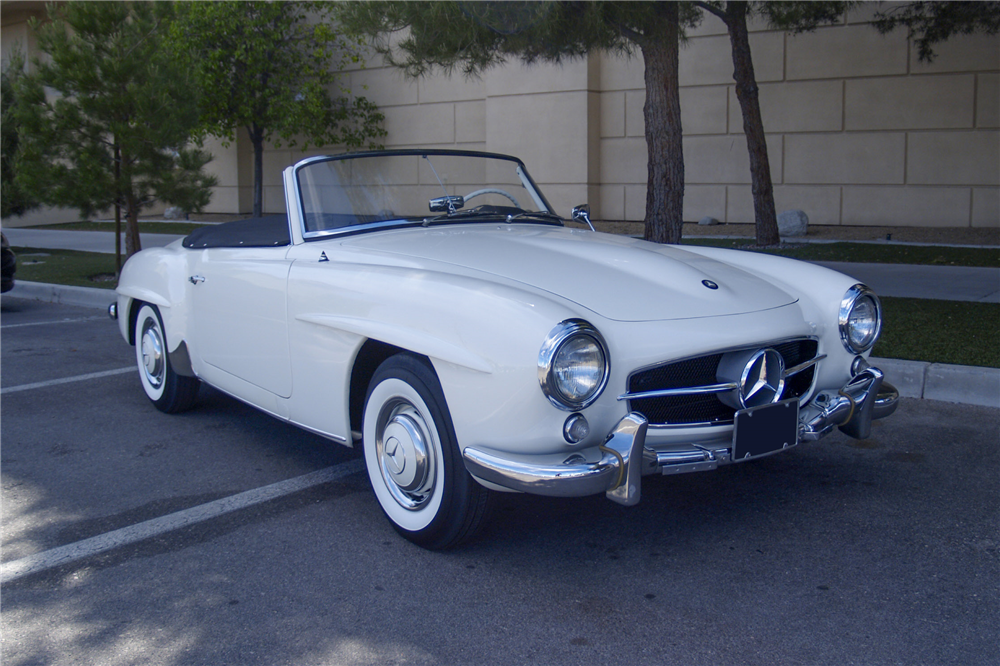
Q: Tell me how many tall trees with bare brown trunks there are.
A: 2